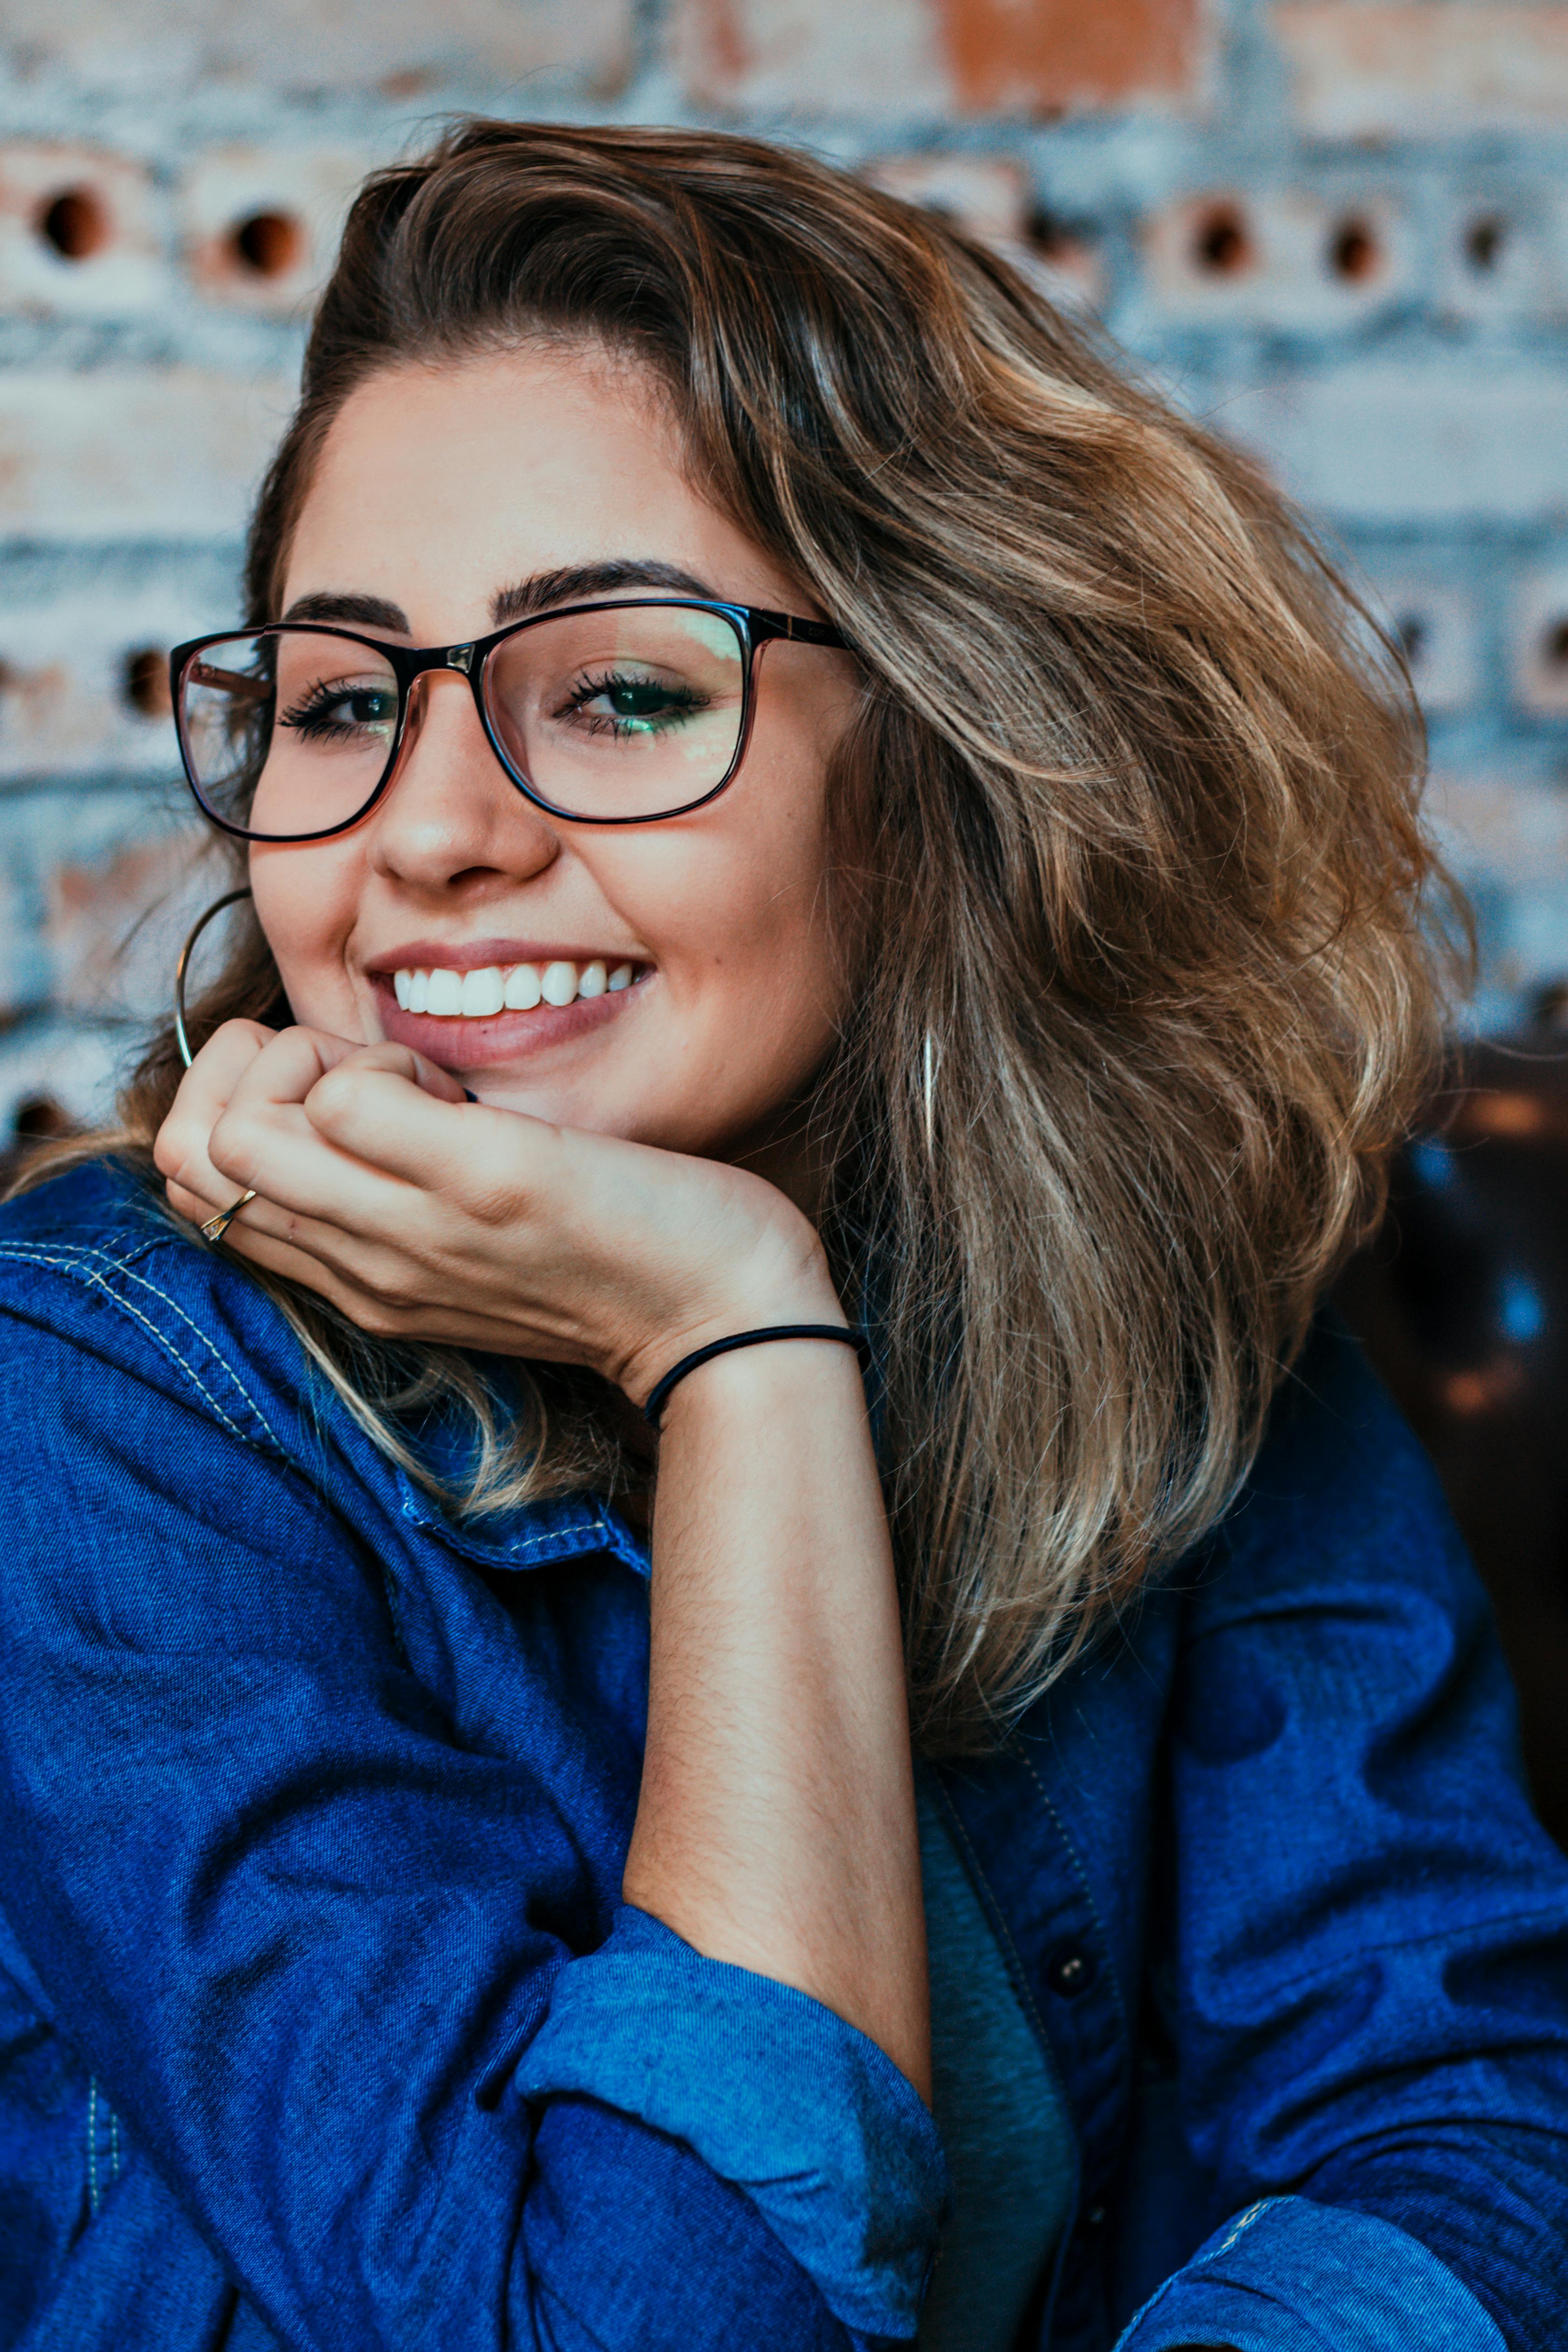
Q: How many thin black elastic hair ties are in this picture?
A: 1